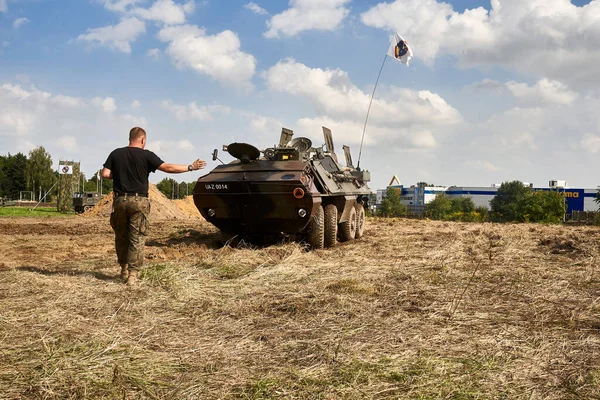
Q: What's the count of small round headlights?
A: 2